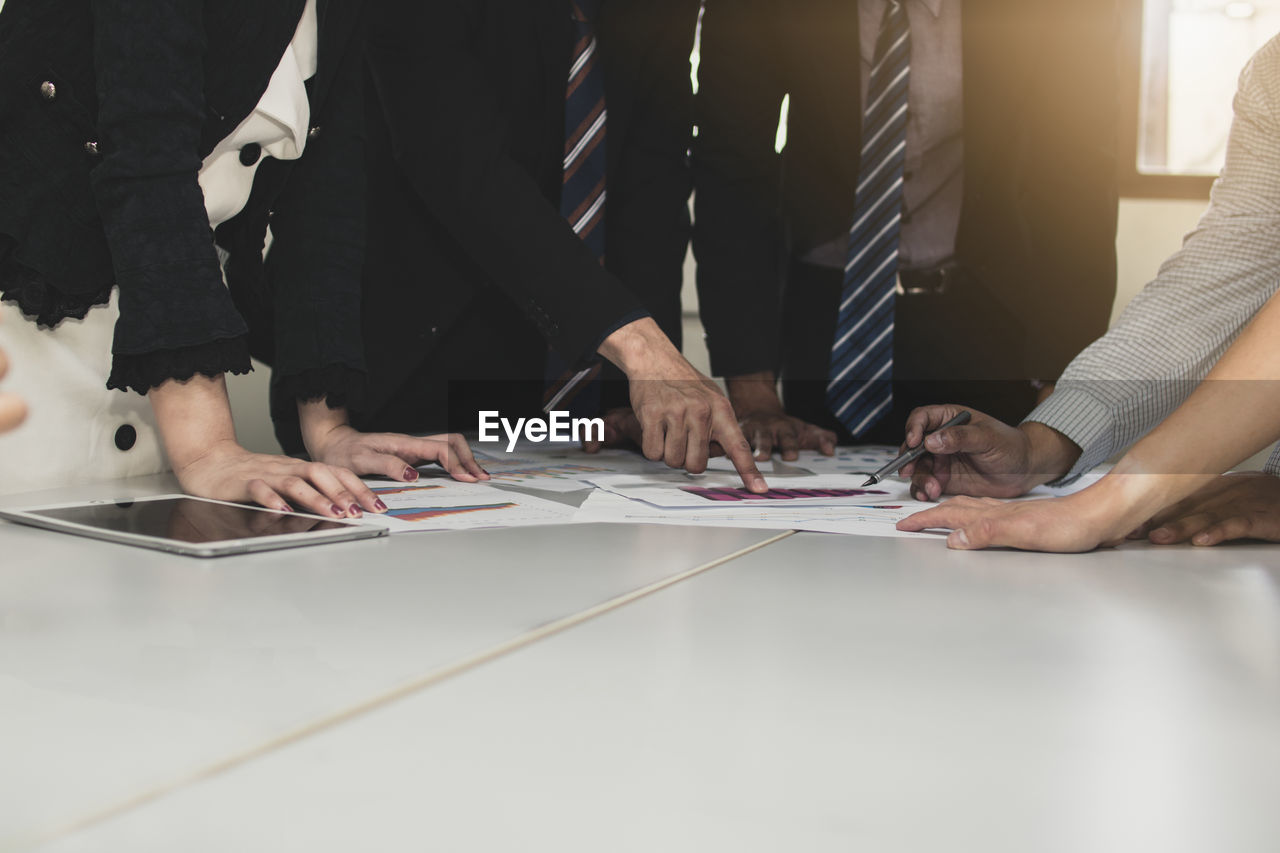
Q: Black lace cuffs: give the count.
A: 2